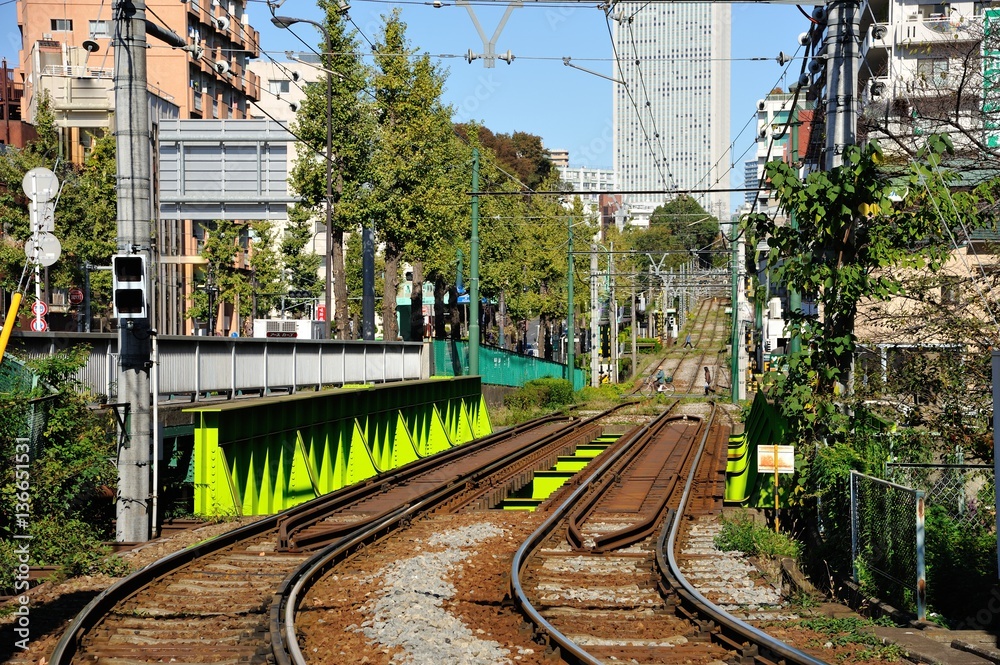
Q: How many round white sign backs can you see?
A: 2